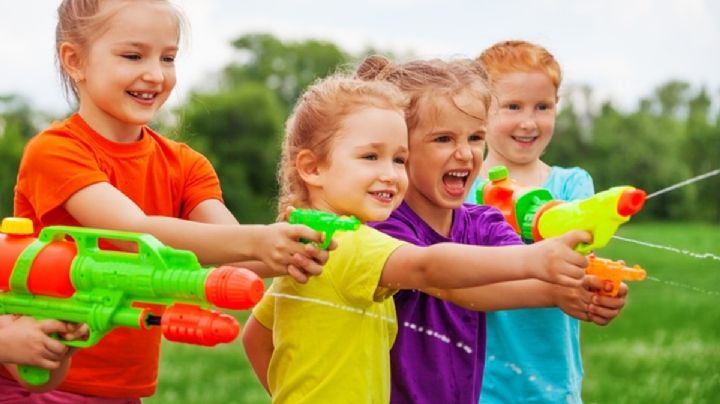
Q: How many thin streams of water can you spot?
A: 4